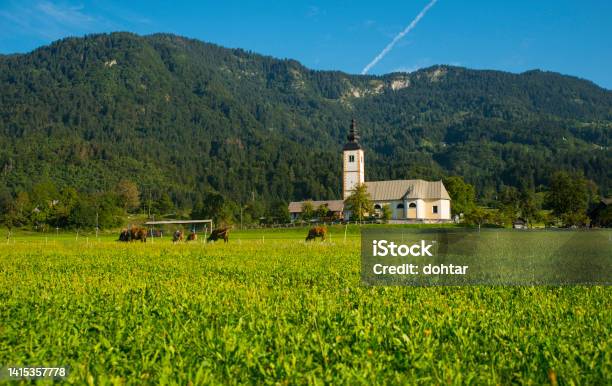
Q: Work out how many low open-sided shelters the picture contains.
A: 1